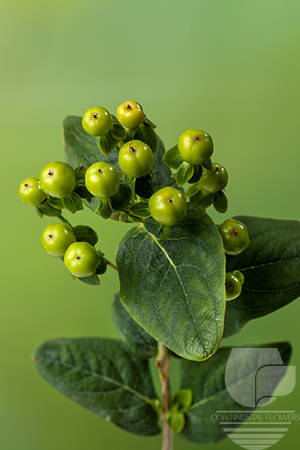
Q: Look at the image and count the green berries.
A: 13